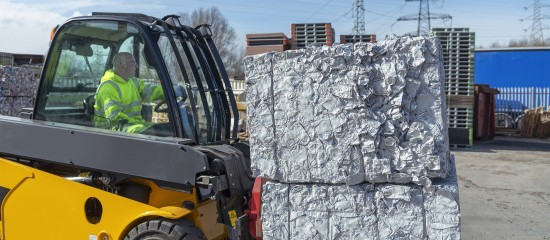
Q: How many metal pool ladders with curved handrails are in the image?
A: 0